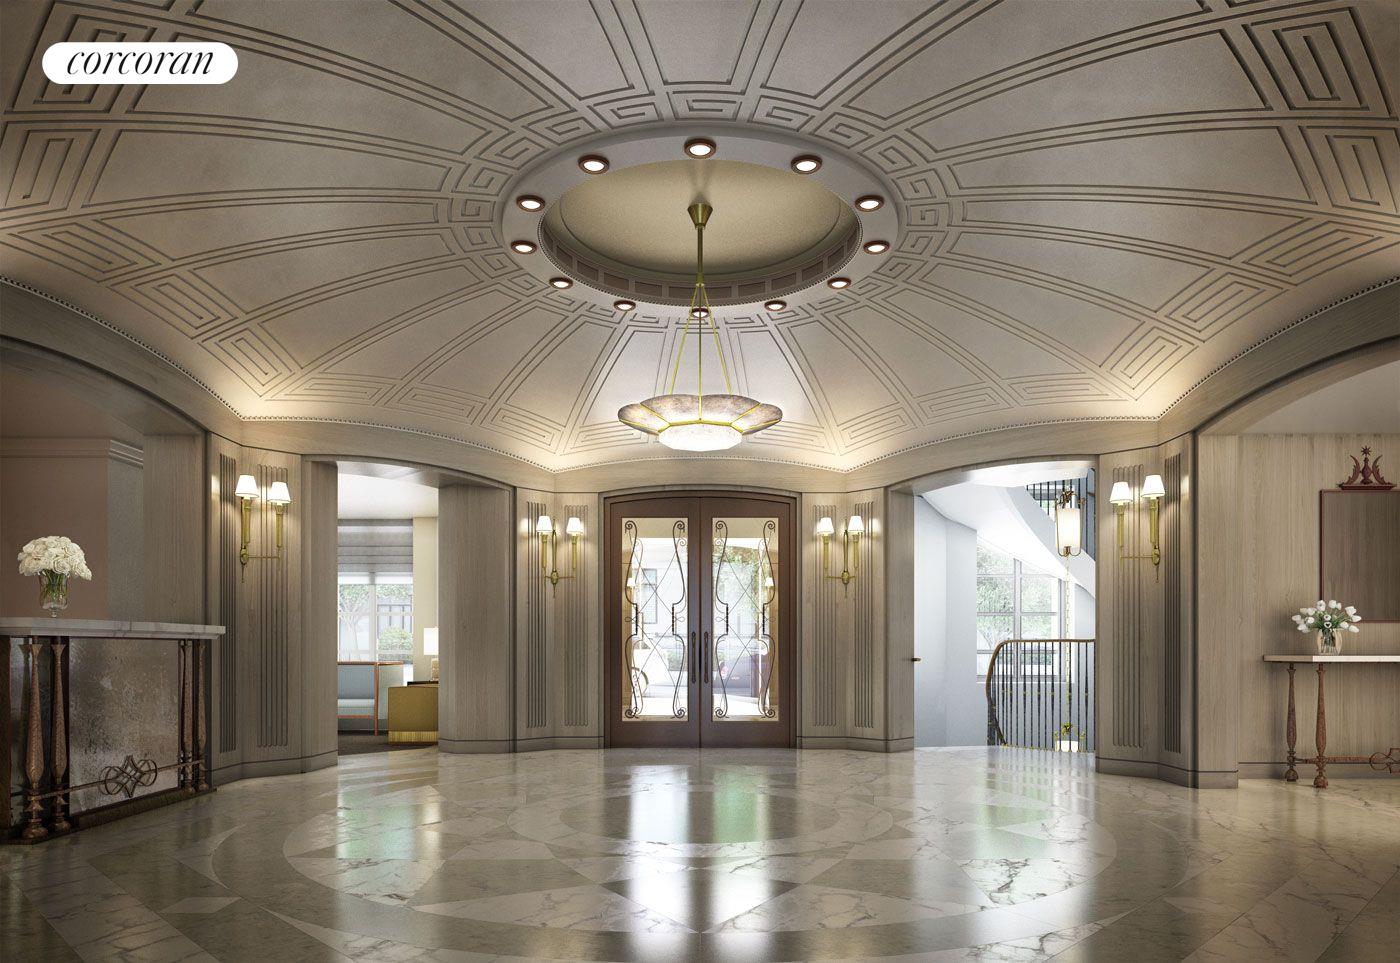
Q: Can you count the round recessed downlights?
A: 12